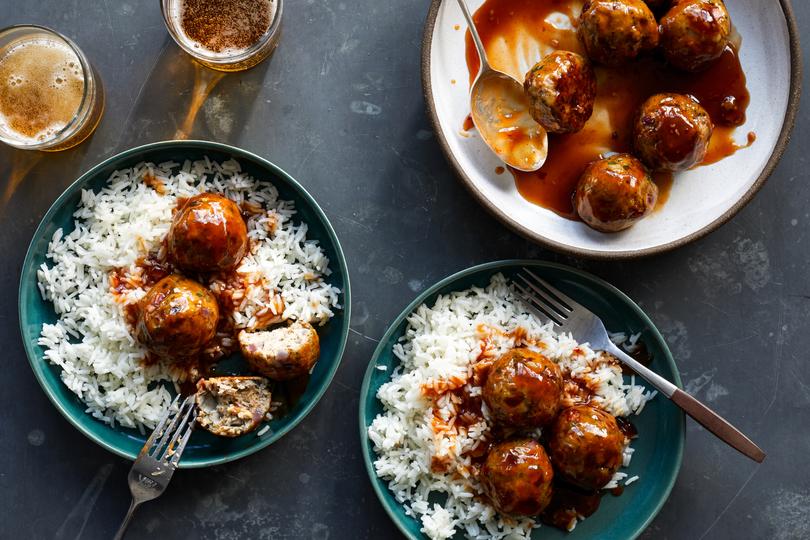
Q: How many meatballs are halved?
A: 1